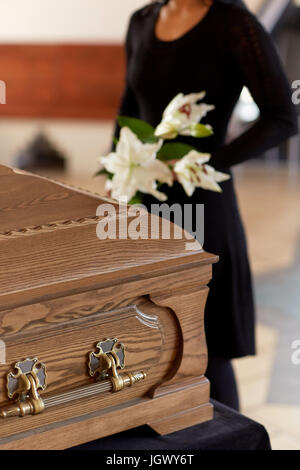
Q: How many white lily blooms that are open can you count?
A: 3